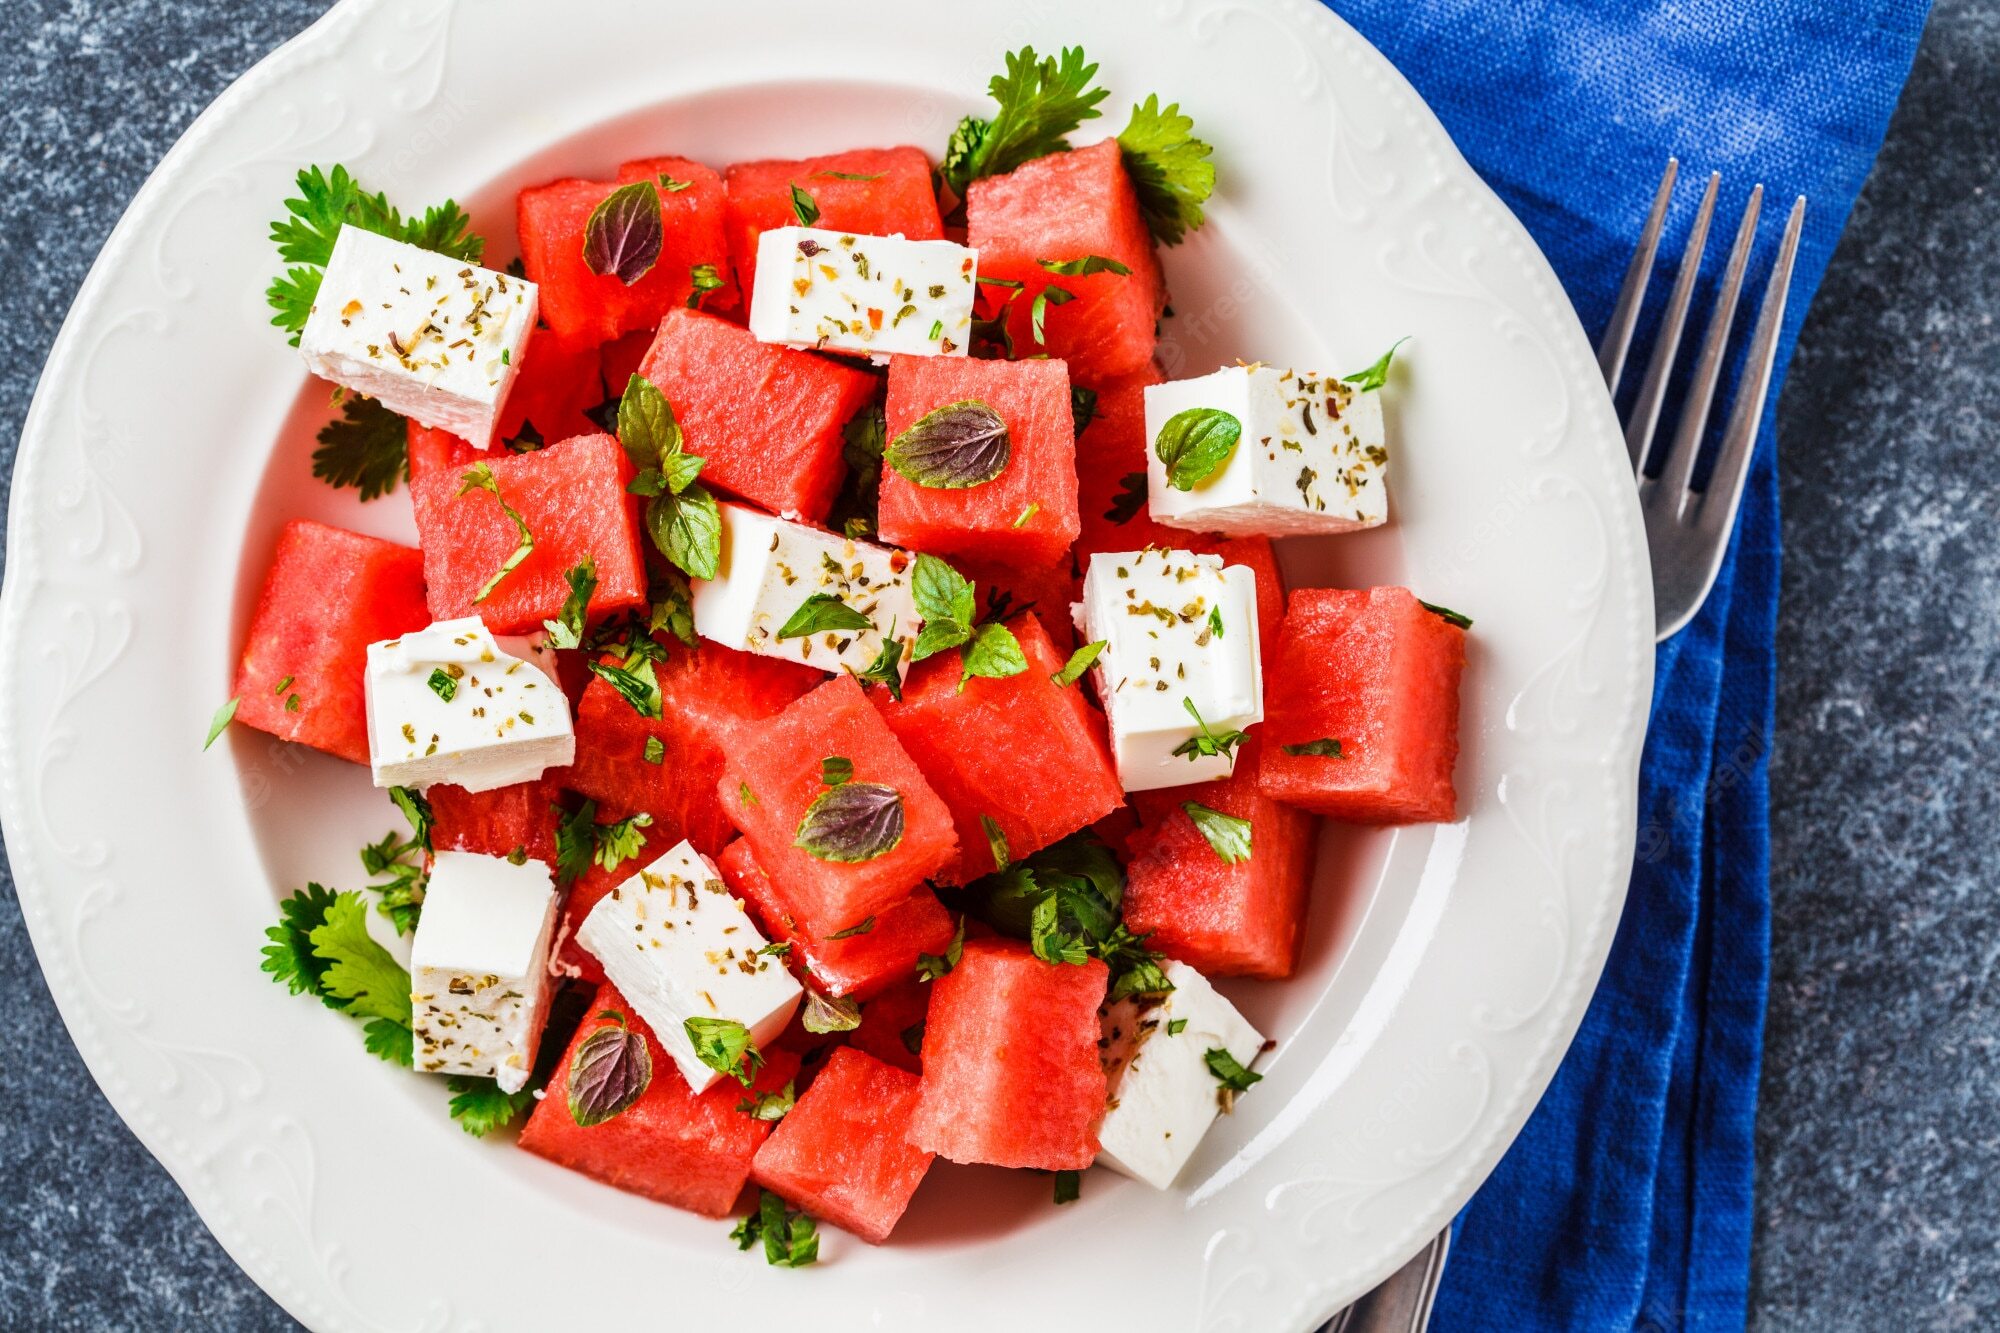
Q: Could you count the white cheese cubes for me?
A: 9